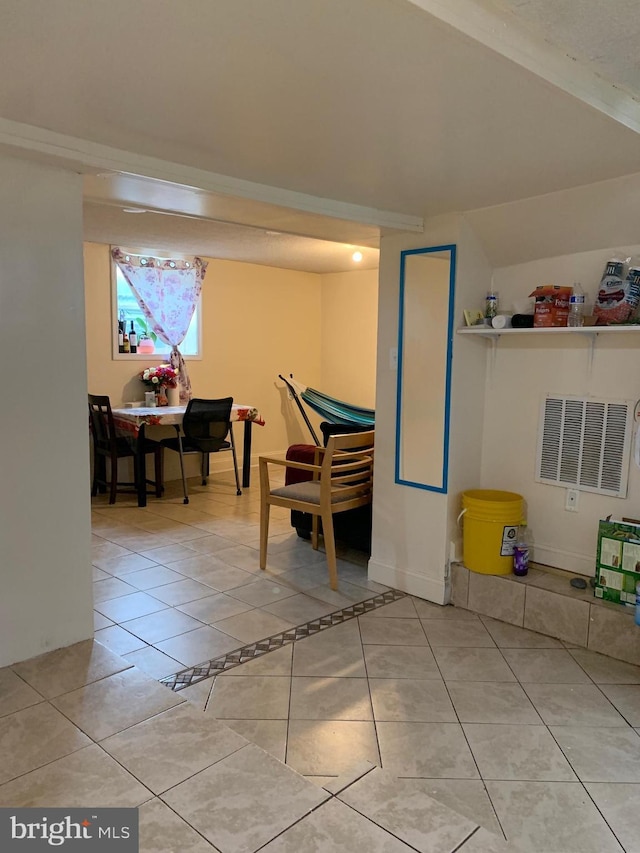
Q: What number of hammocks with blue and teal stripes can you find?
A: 1